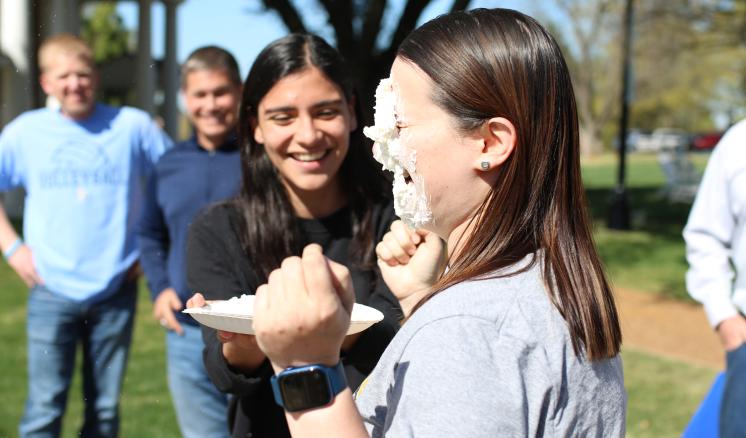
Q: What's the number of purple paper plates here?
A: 0